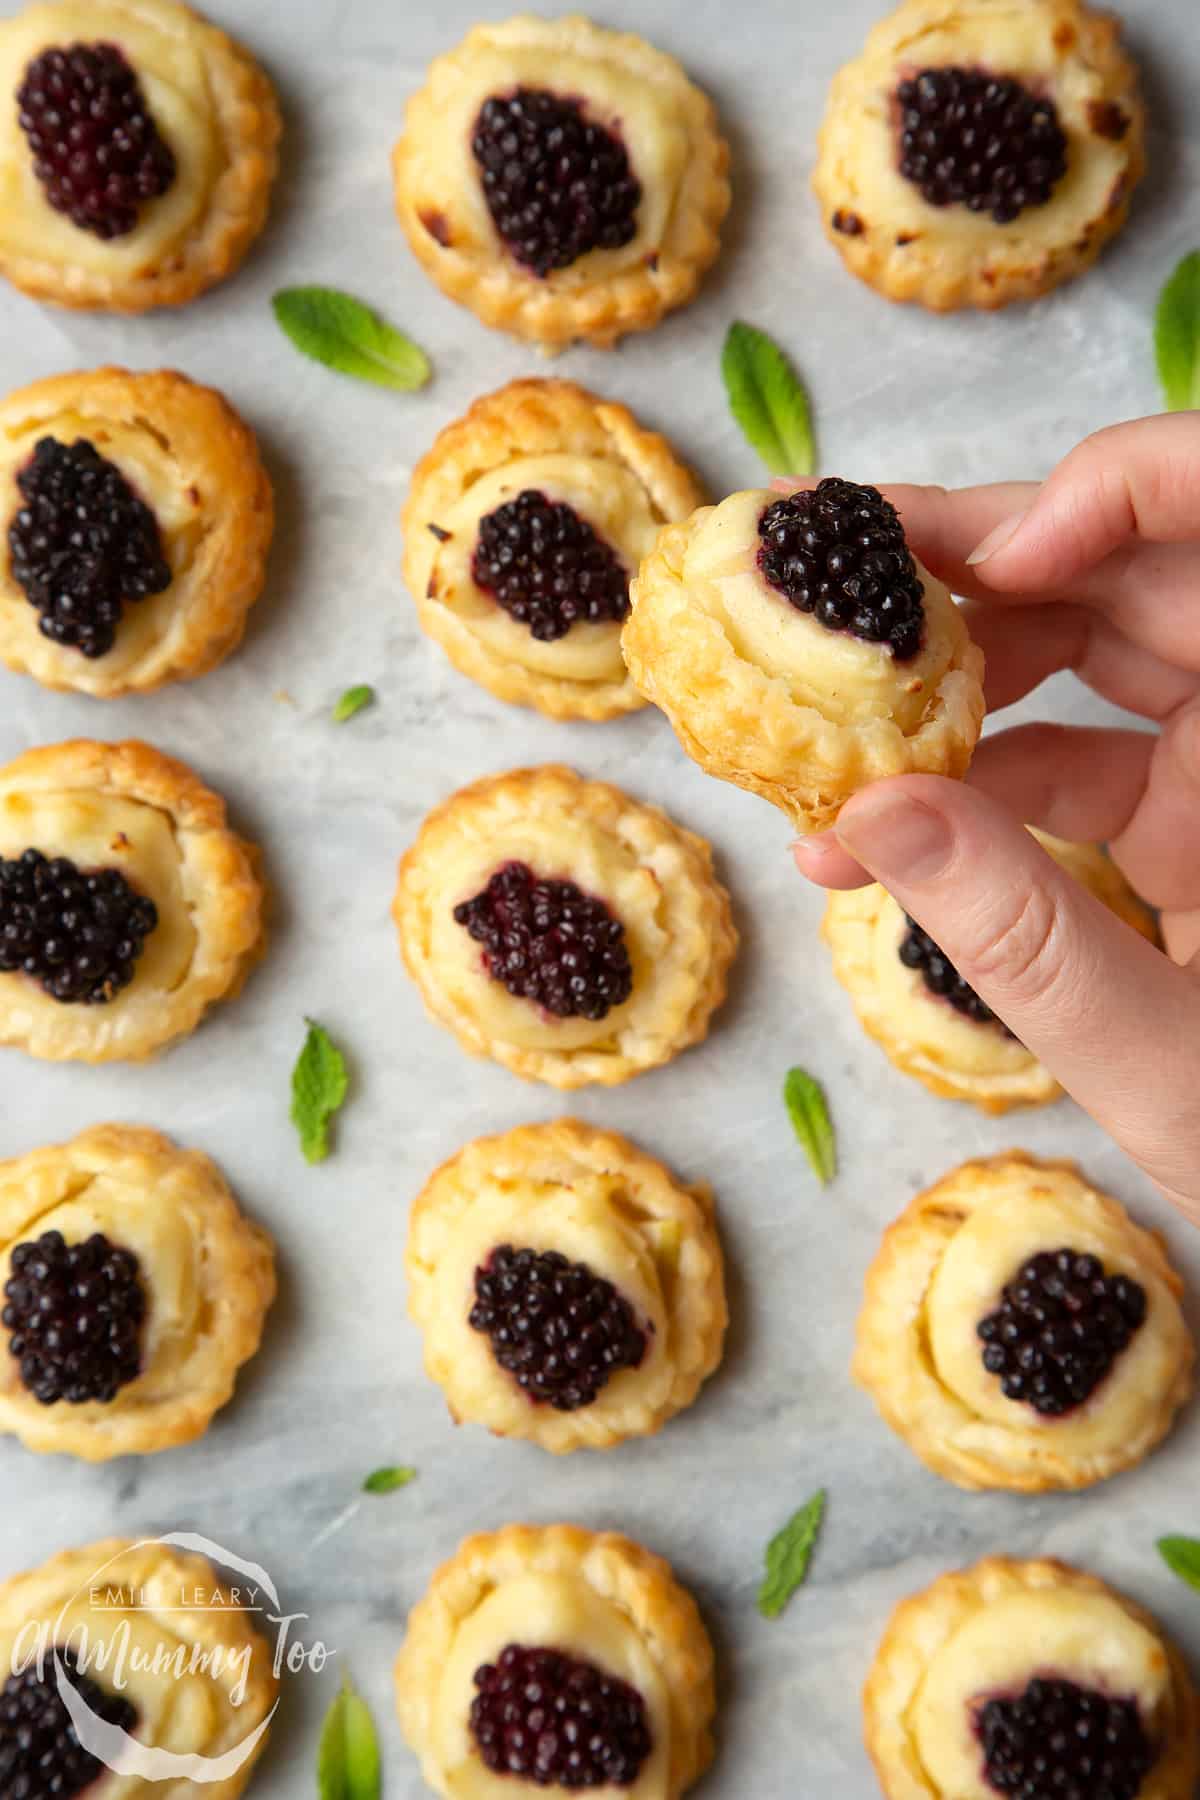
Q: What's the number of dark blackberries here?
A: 15